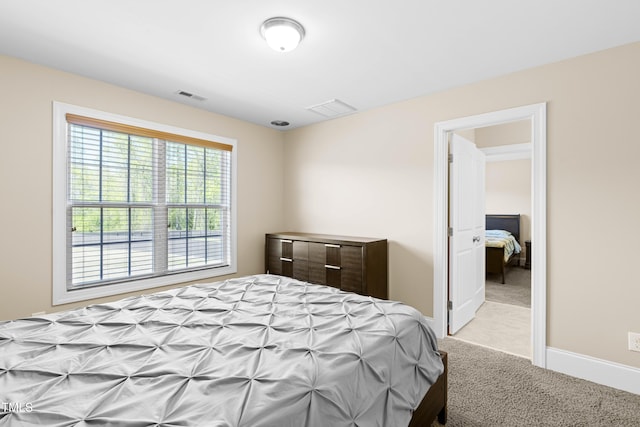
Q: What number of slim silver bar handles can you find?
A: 4